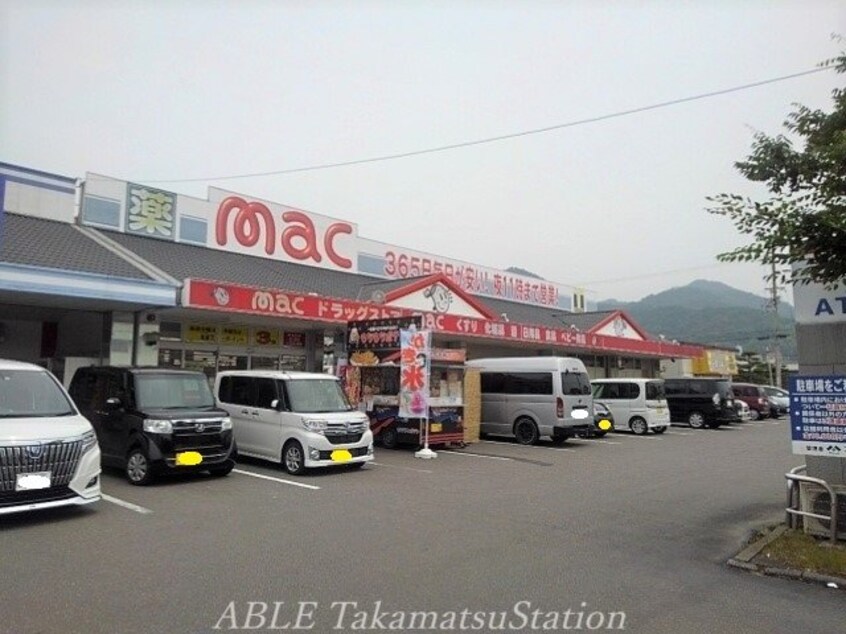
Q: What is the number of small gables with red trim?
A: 2